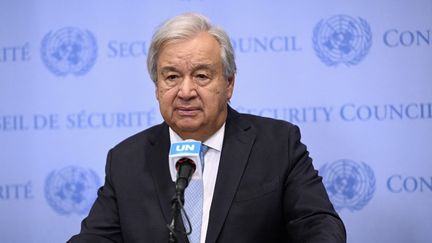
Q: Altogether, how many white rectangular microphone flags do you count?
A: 1